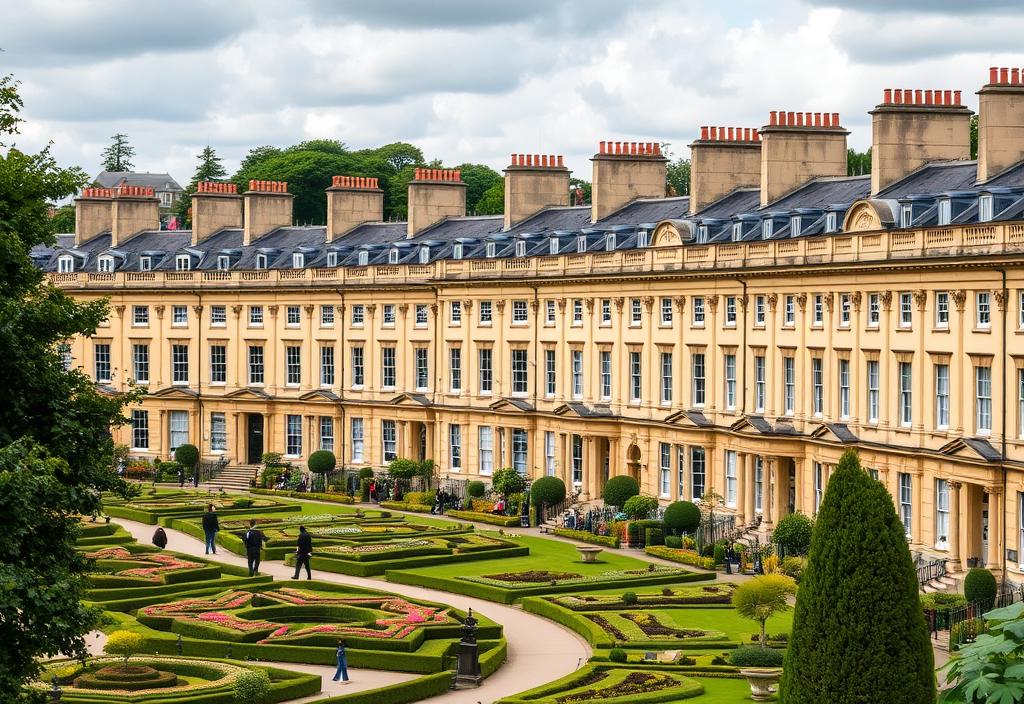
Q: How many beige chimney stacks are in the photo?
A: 12